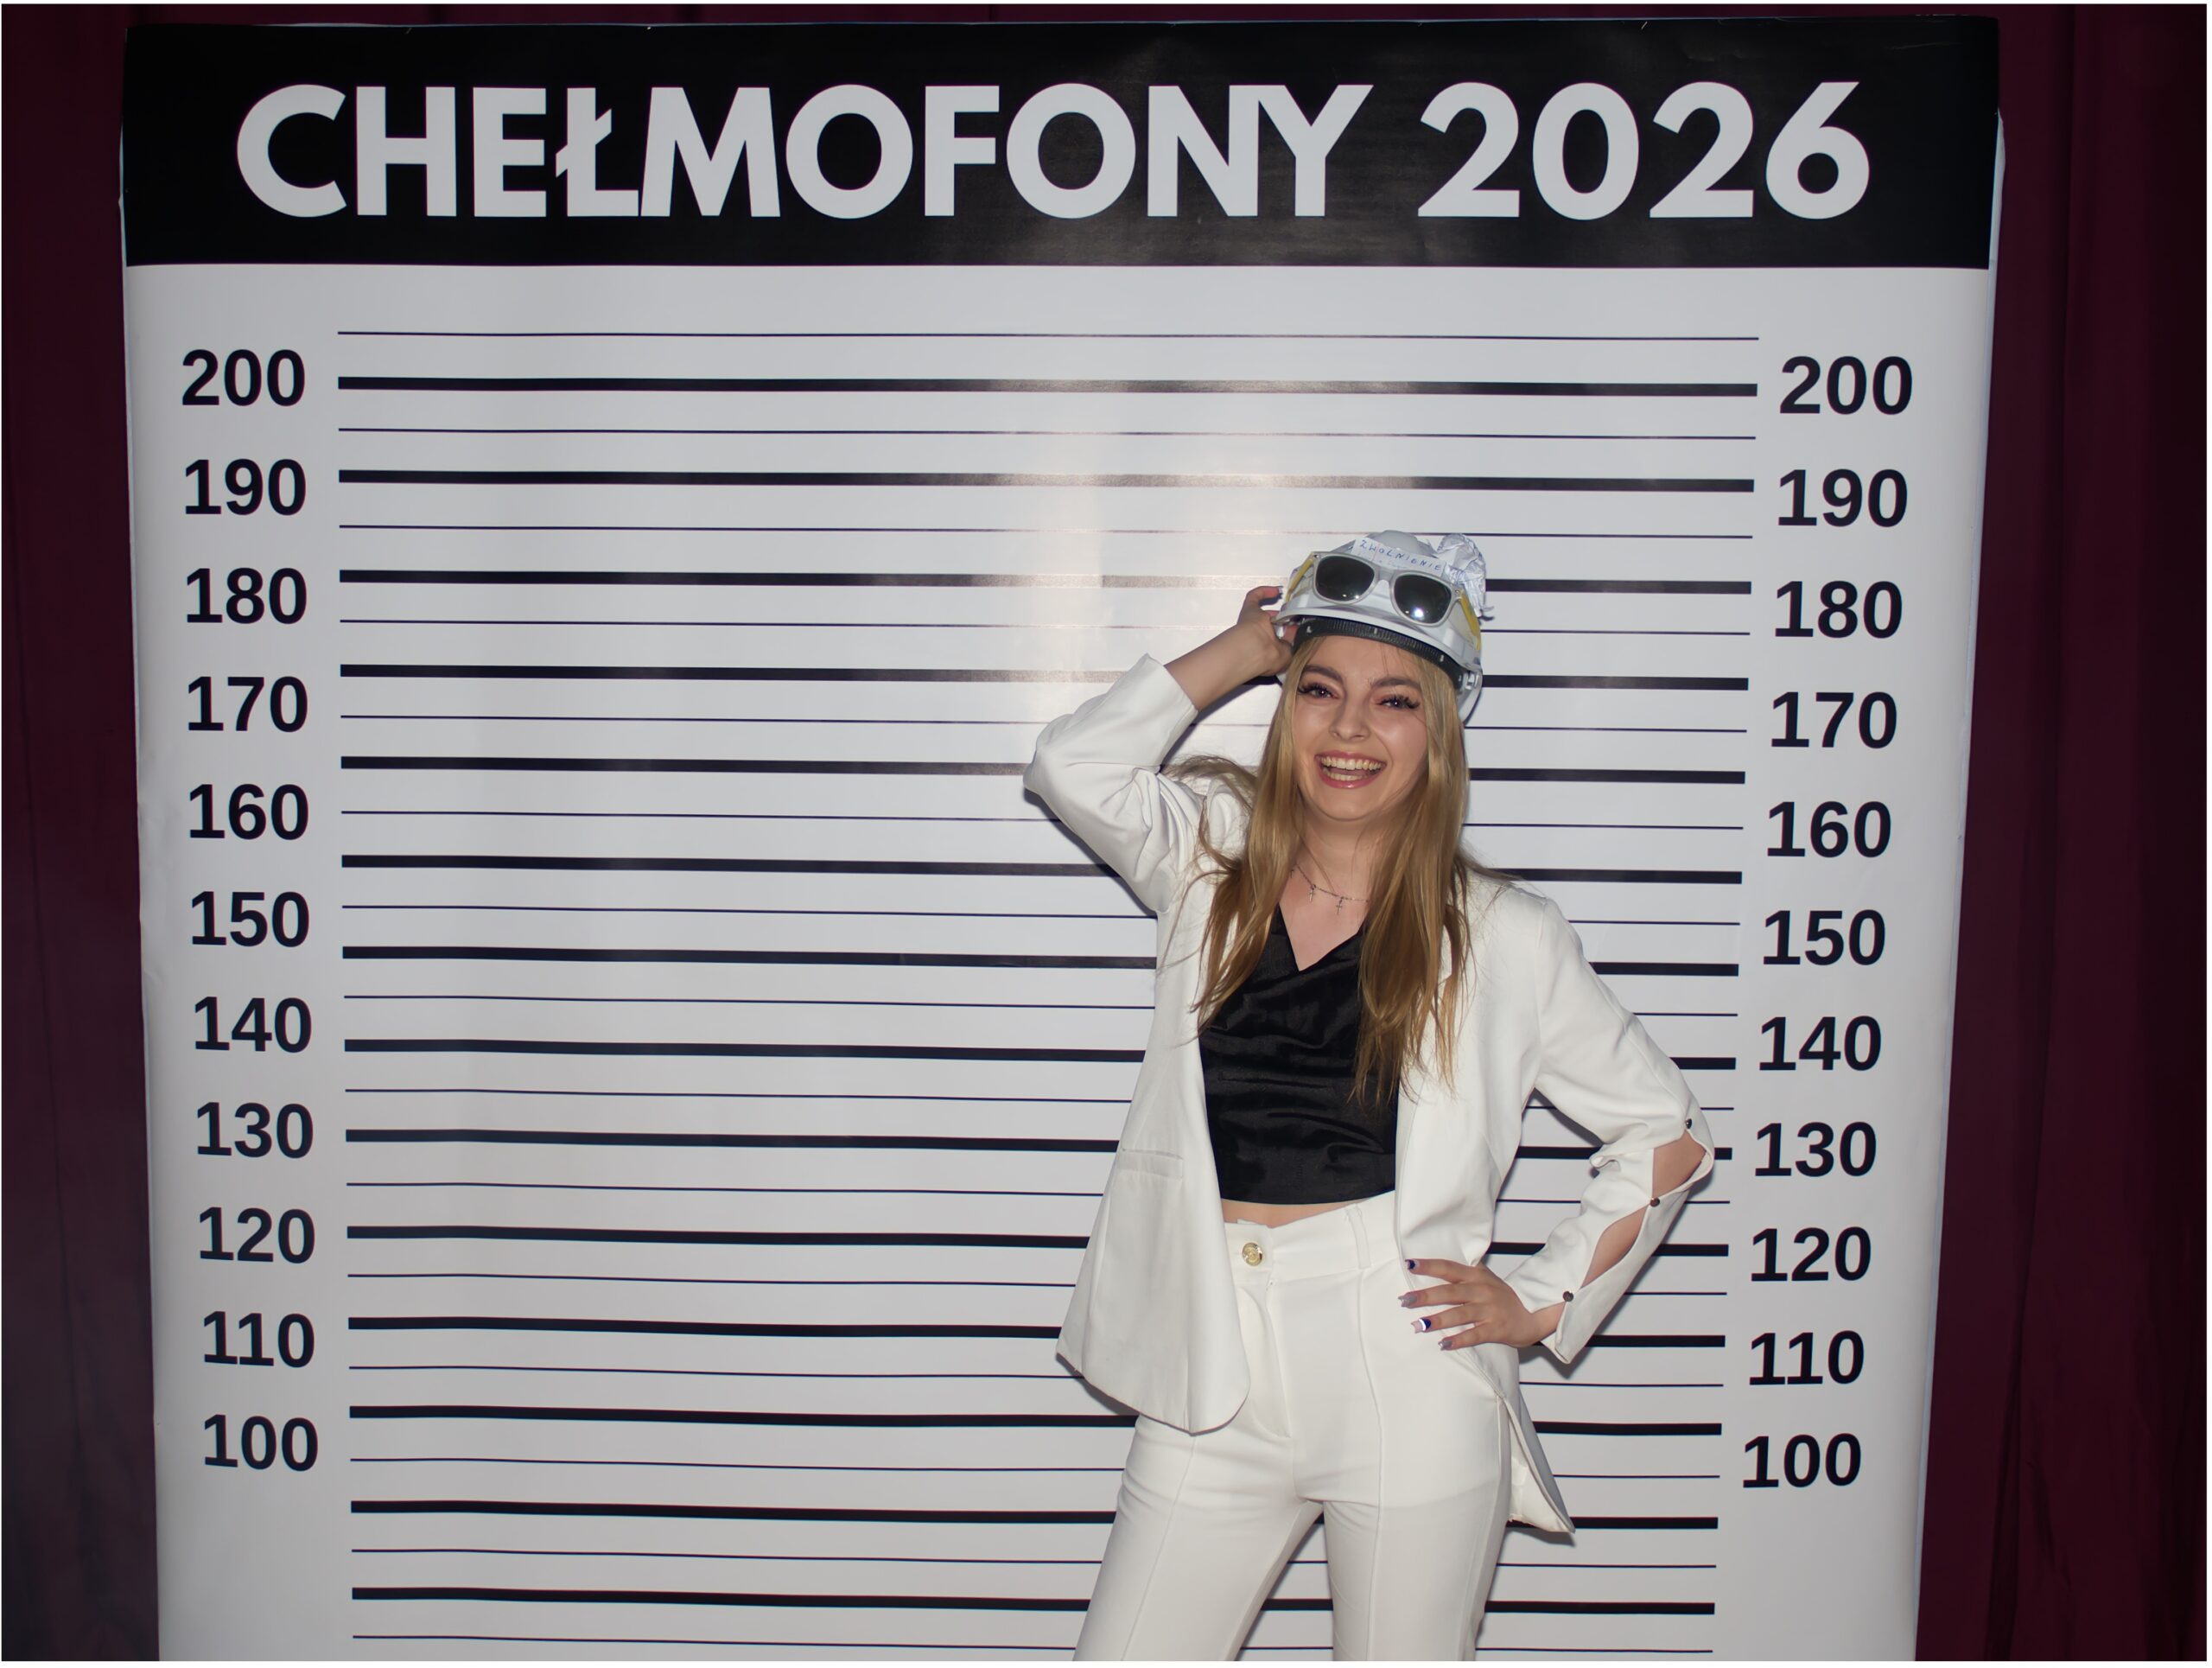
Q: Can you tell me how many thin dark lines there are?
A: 15